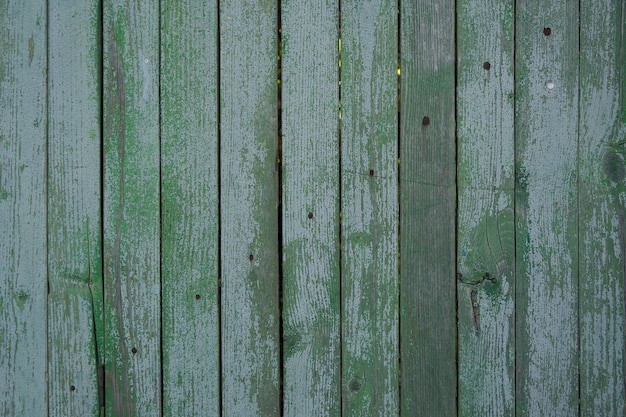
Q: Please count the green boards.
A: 11